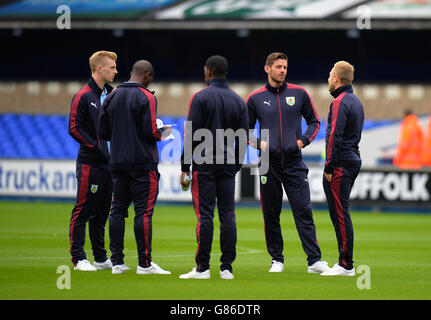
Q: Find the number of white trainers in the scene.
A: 9